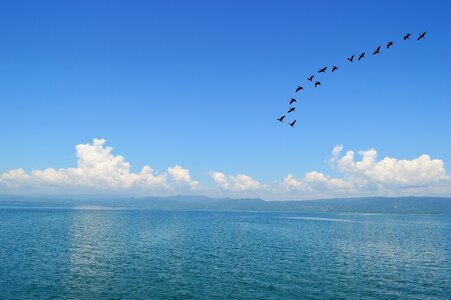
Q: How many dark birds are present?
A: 15